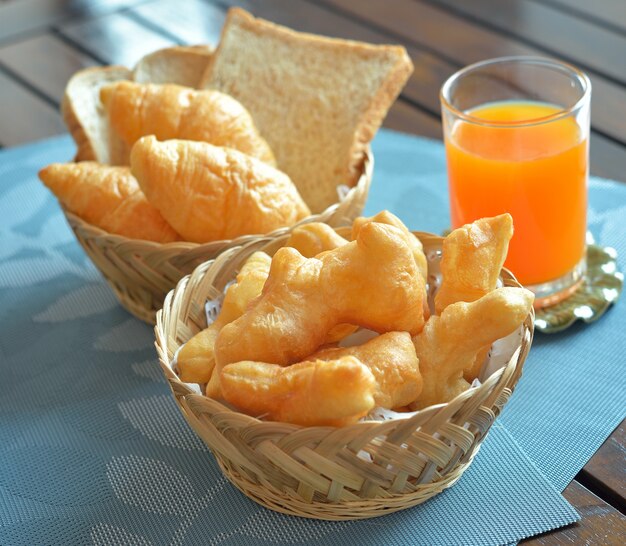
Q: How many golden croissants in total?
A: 3